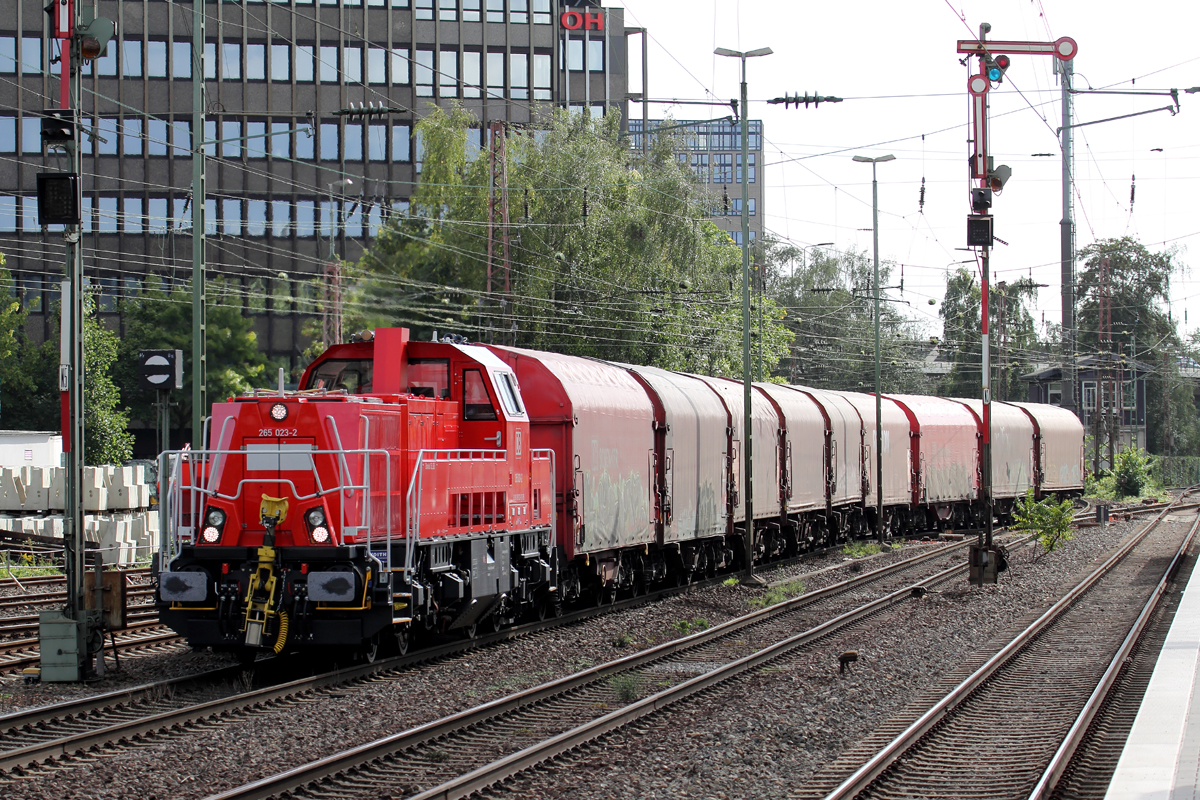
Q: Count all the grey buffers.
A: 2